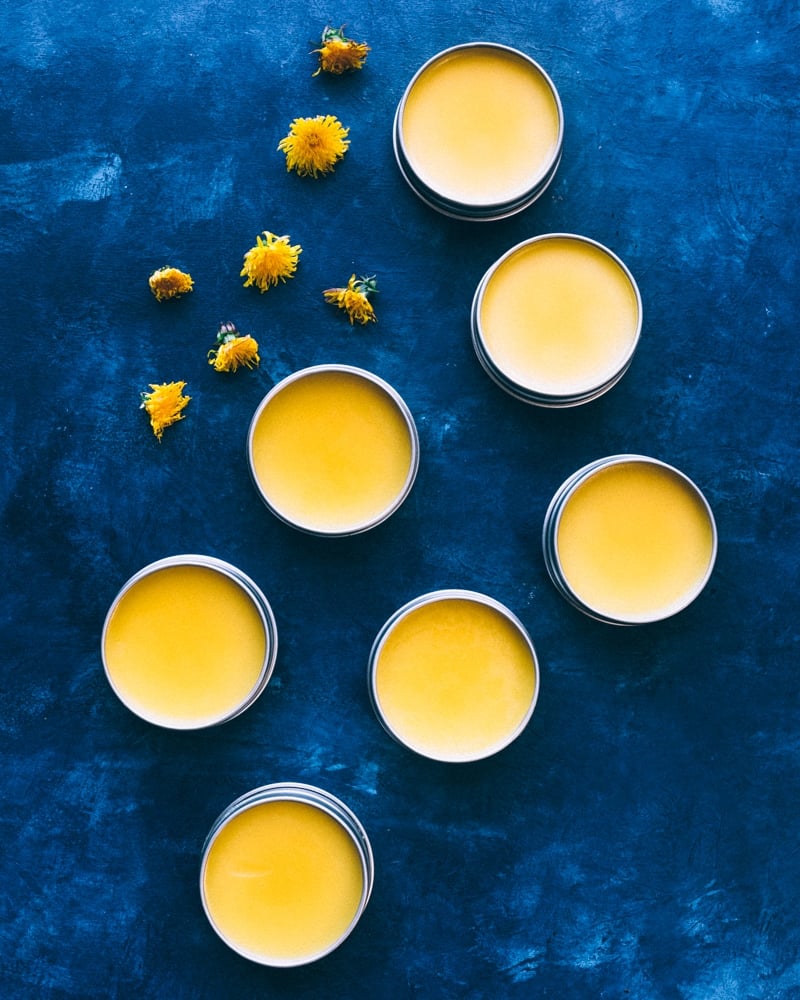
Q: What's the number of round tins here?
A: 7